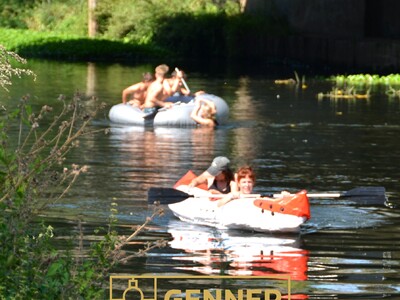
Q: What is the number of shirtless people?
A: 4